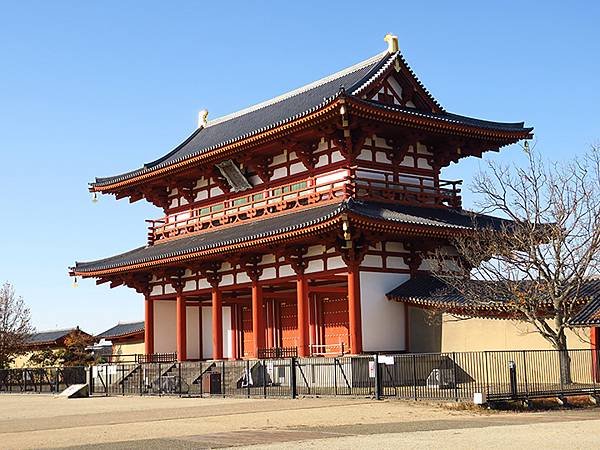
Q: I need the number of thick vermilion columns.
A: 6